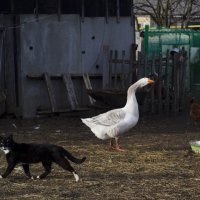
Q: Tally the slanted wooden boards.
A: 3